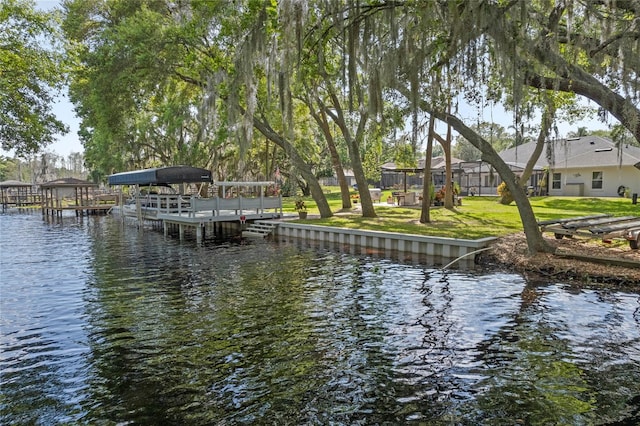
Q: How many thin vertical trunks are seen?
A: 2